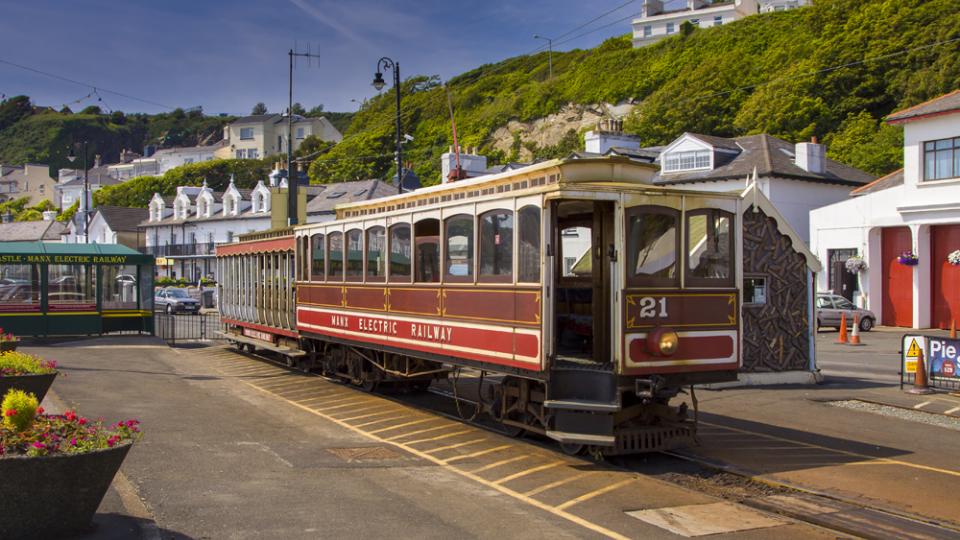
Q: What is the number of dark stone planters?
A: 3